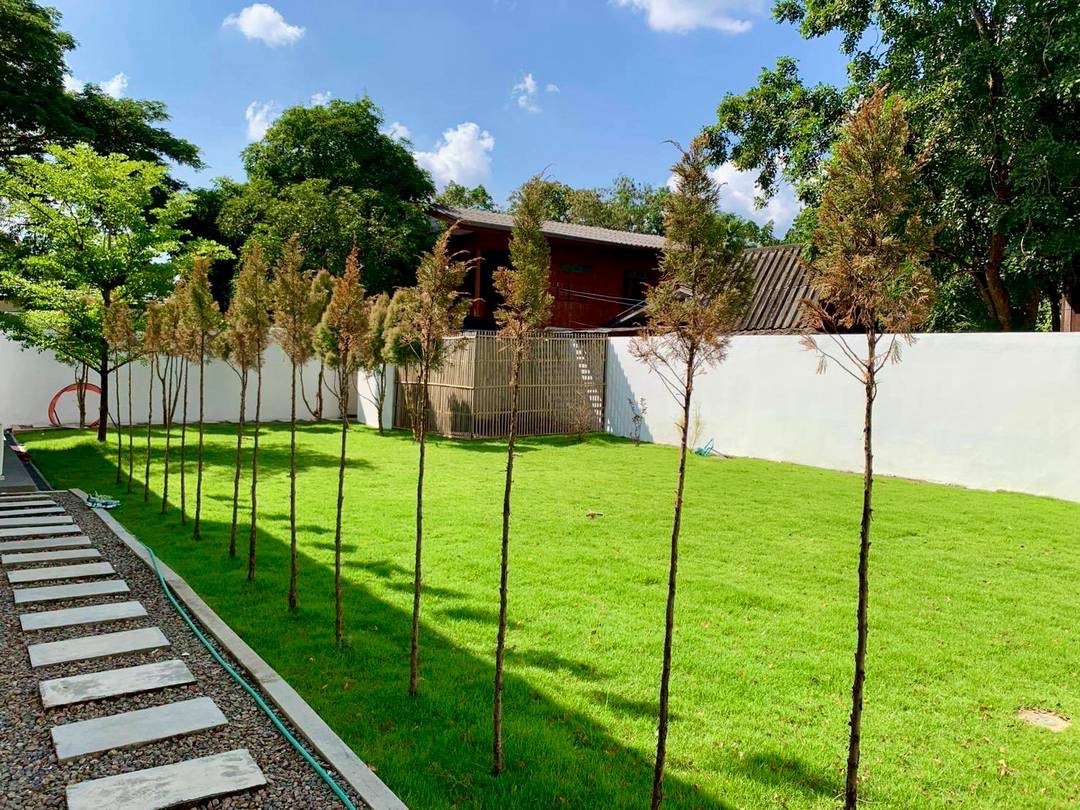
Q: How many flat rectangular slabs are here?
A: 14